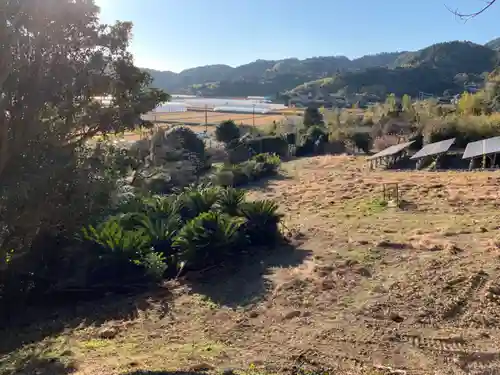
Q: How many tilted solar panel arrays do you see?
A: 3